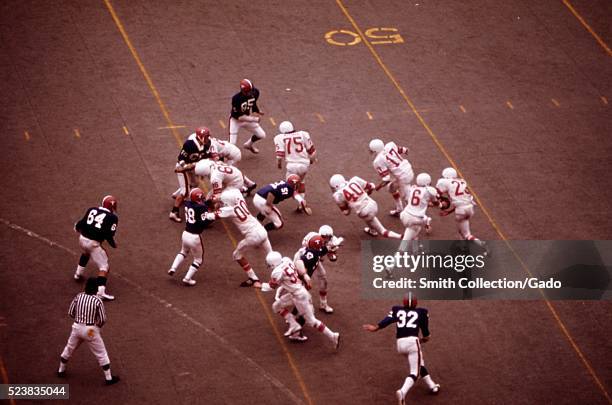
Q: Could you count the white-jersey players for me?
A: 10